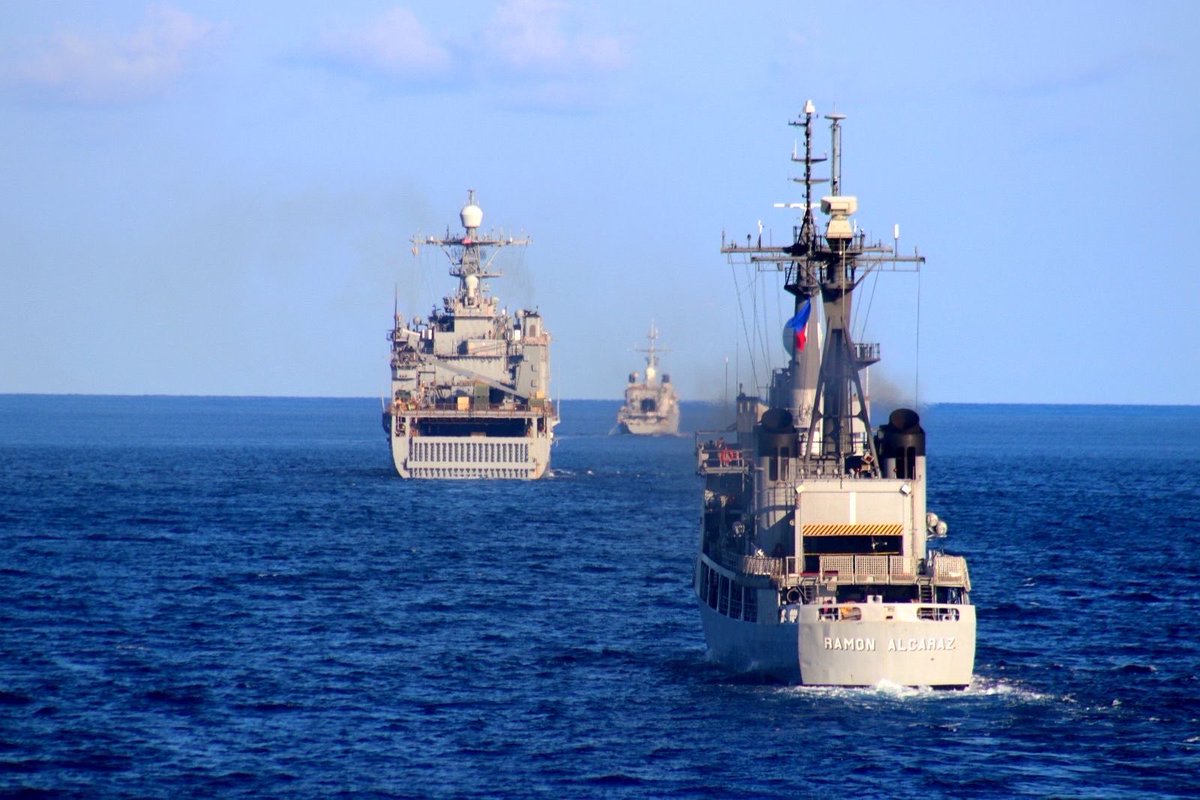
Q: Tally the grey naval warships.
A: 3